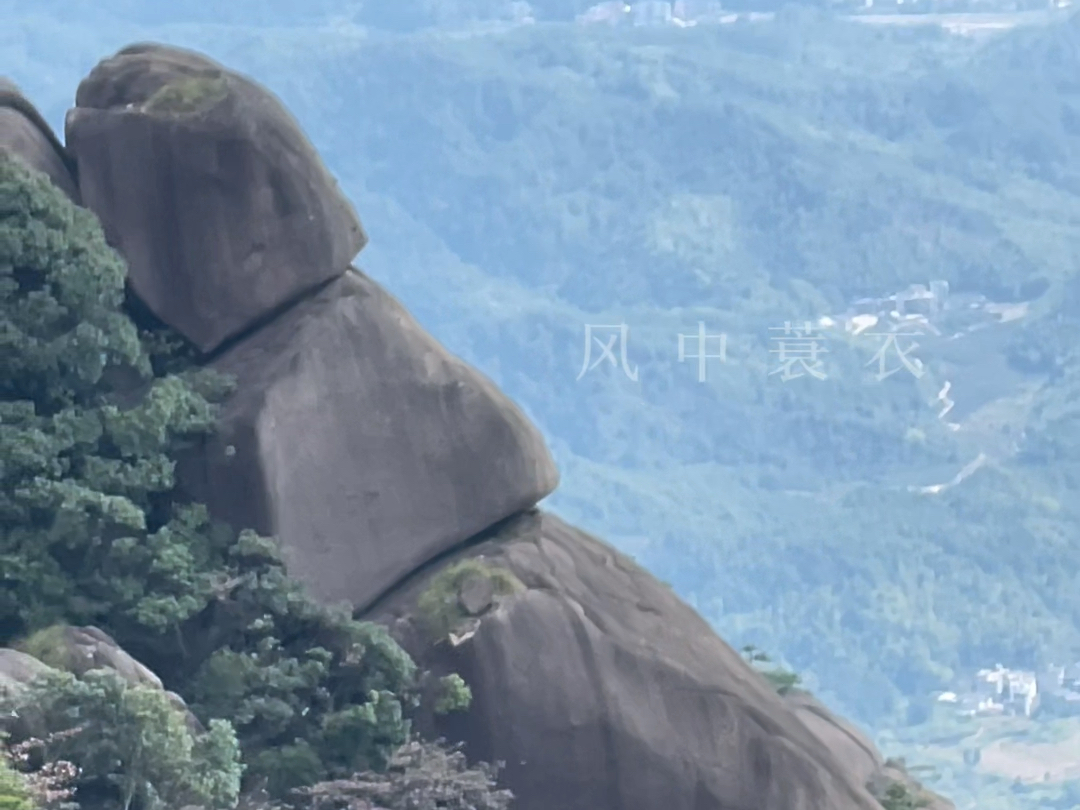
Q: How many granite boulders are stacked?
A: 3